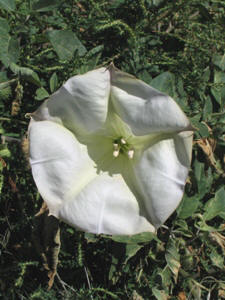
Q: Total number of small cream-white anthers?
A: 4